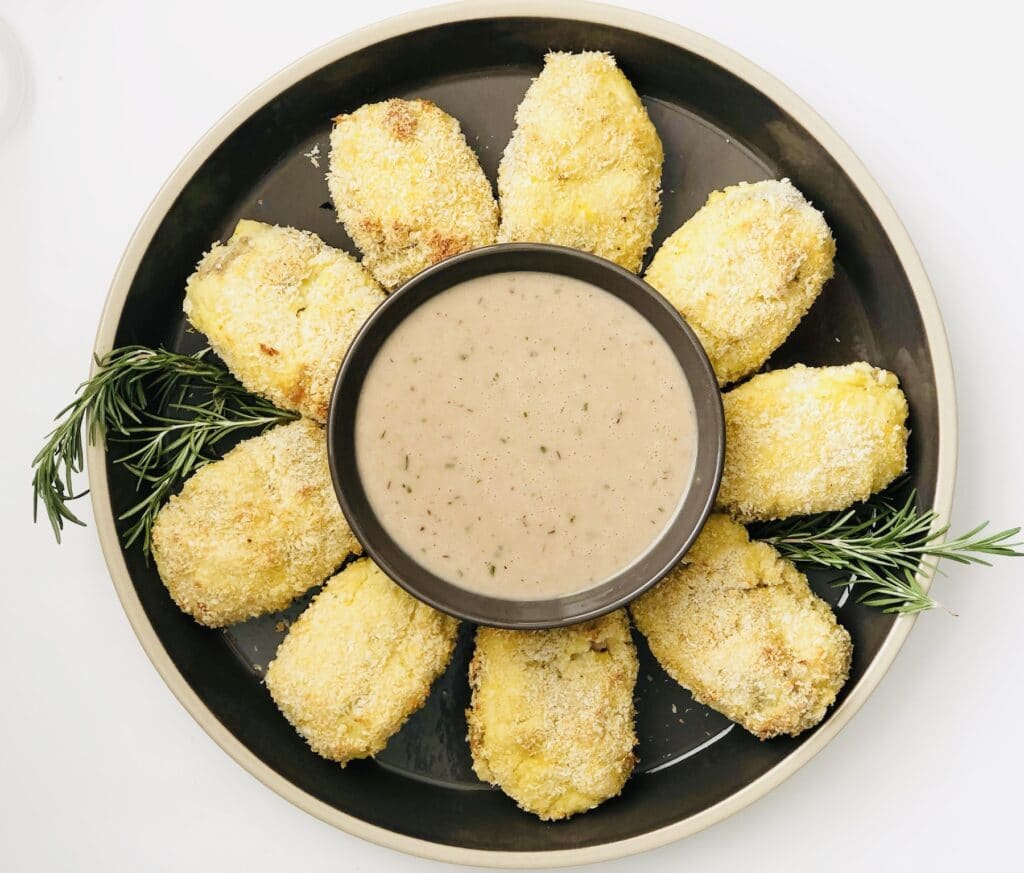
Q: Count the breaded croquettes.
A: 9